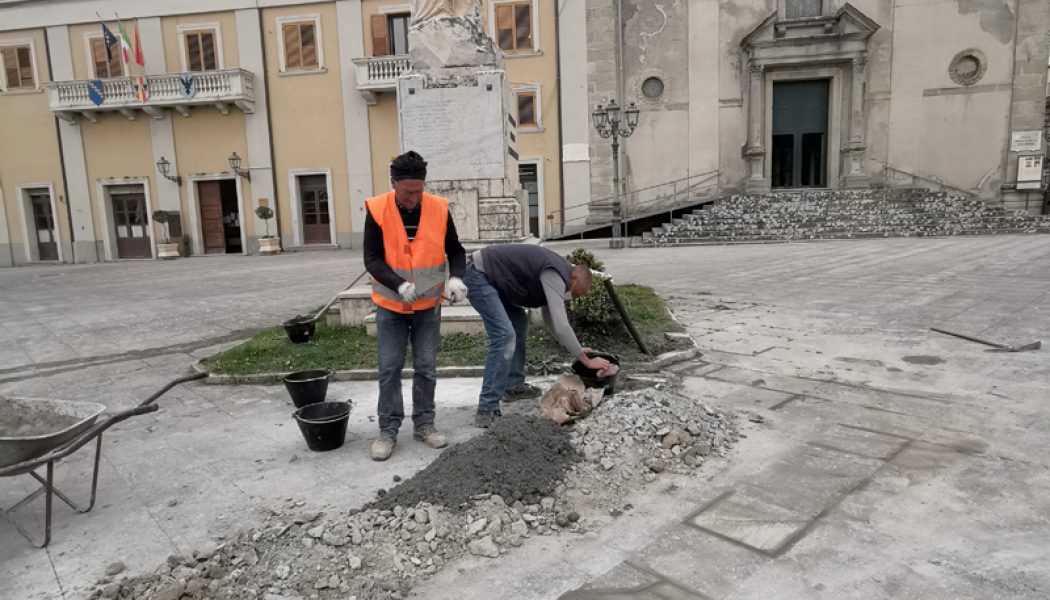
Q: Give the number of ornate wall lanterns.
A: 2